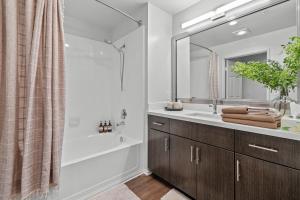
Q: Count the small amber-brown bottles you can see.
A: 3